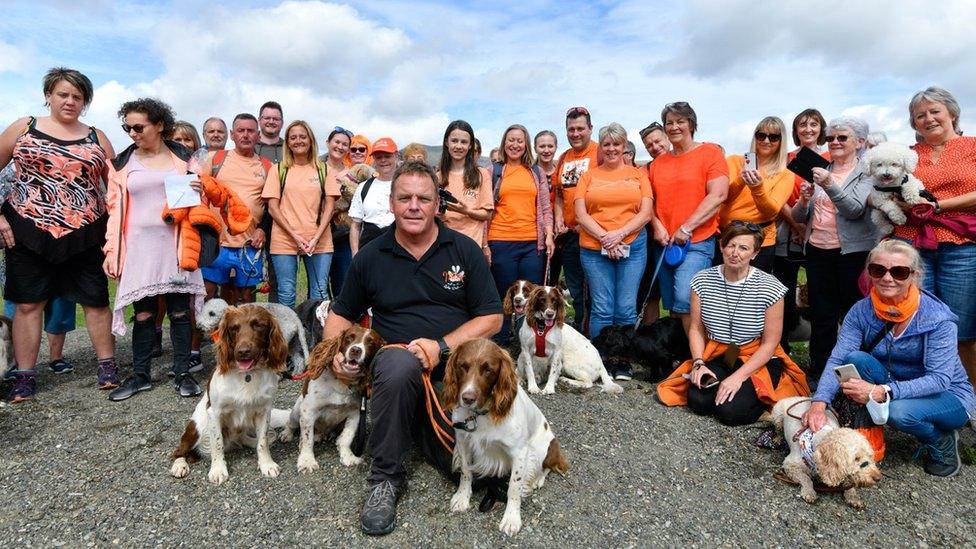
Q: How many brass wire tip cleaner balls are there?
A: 0